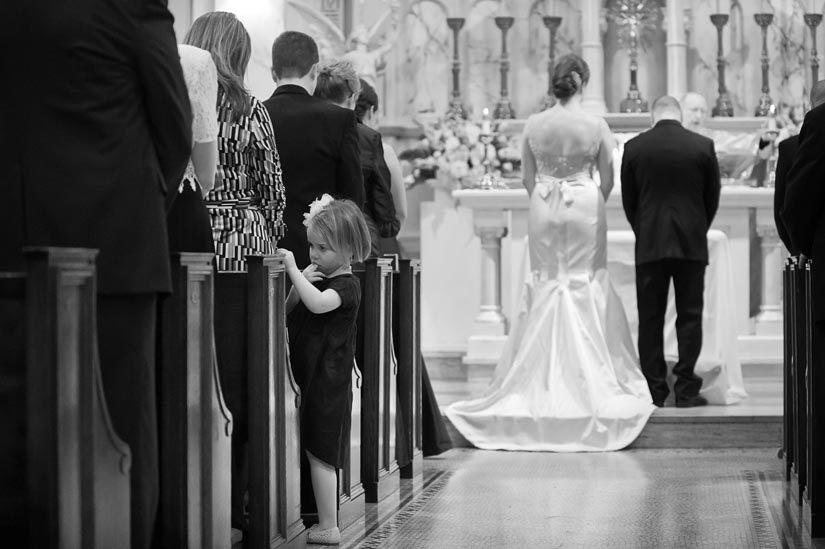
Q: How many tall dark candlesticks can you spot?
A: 6